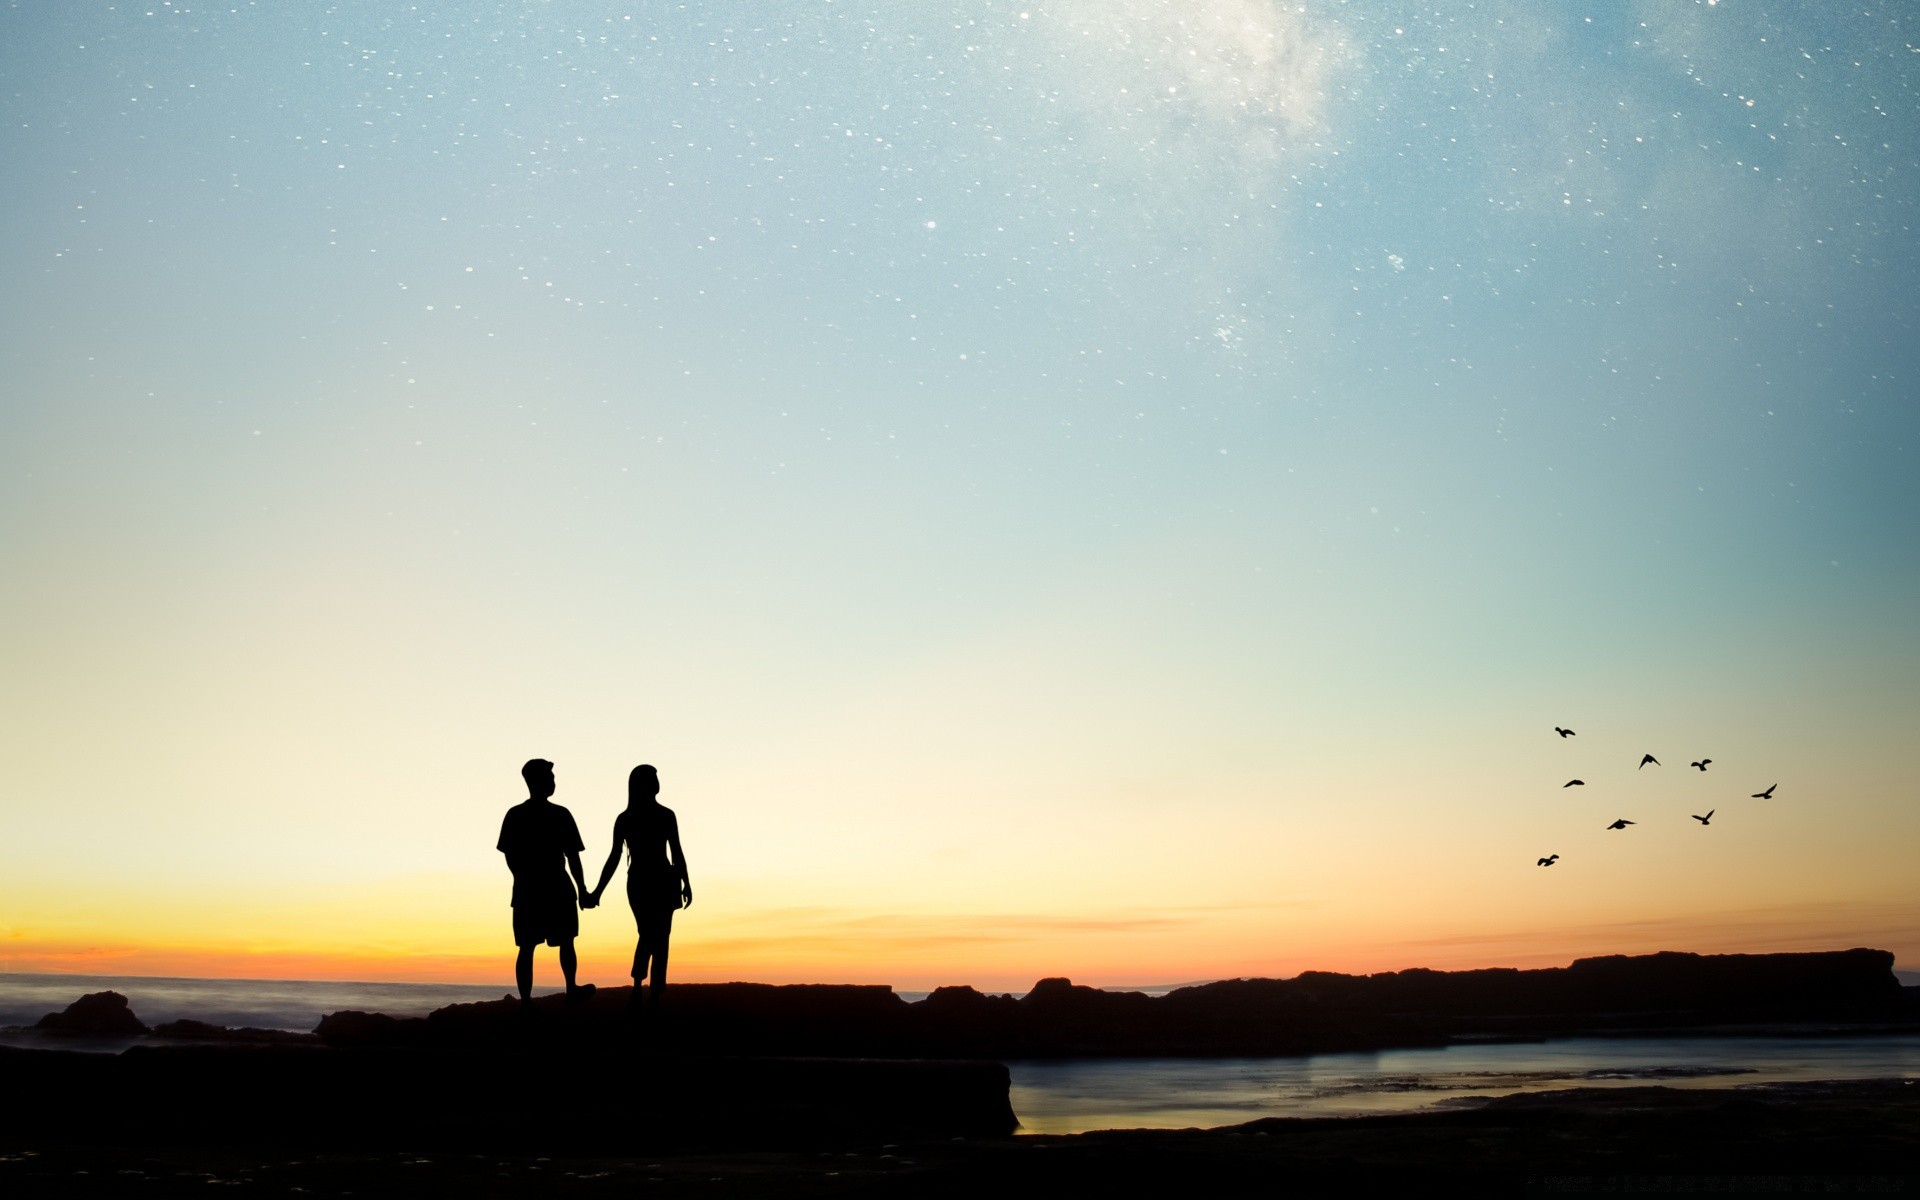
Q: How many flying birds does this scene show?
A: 8